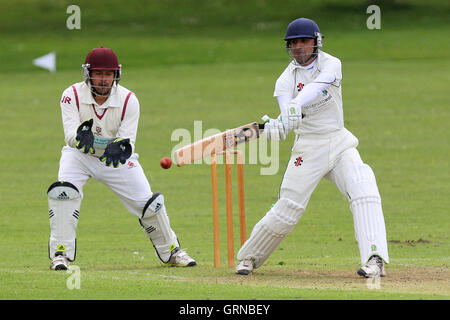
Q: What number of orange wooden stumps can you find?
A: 3